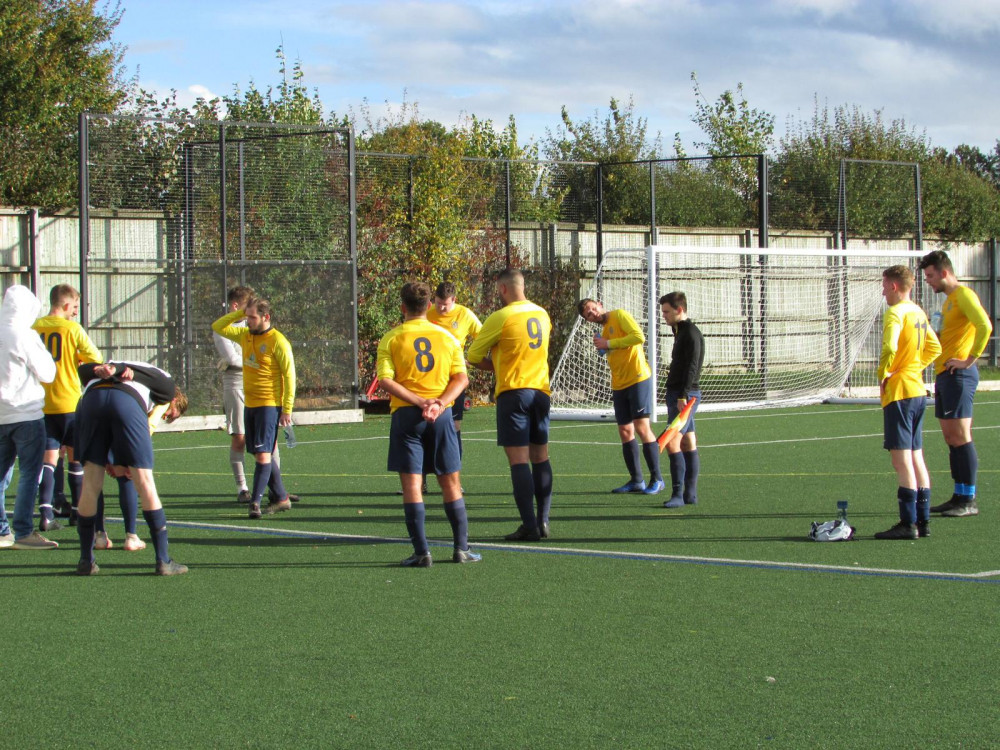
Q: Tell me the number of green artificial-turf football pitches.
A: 1